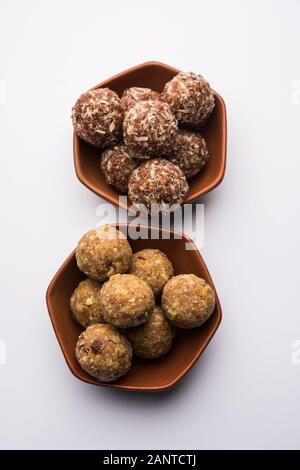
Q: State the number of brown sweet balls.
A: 14